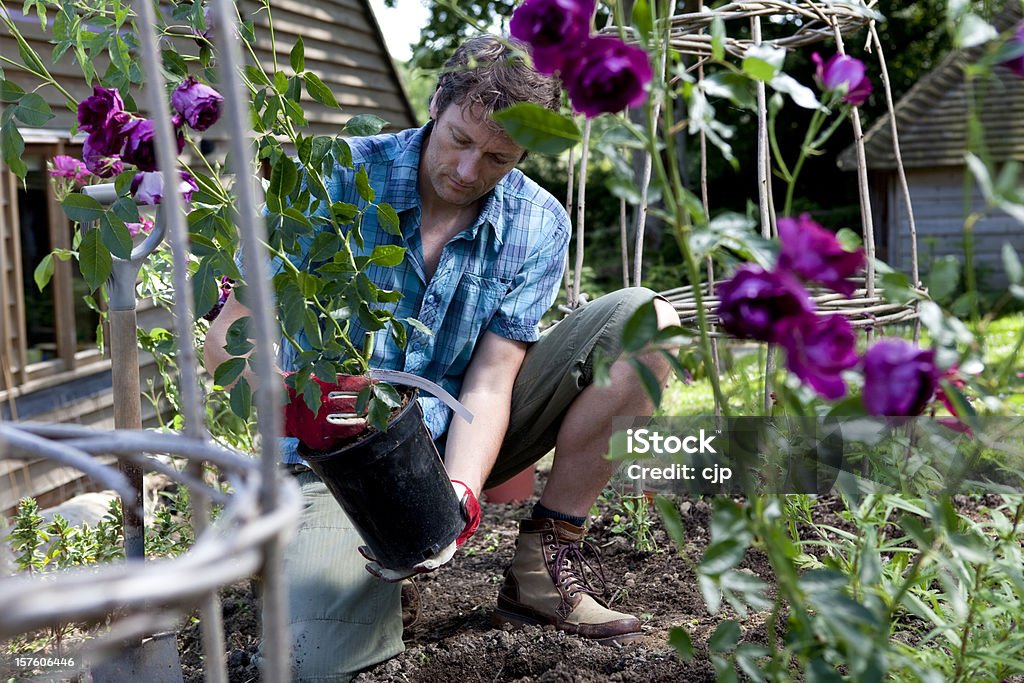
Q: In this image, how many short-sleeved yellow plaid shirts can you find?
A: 0